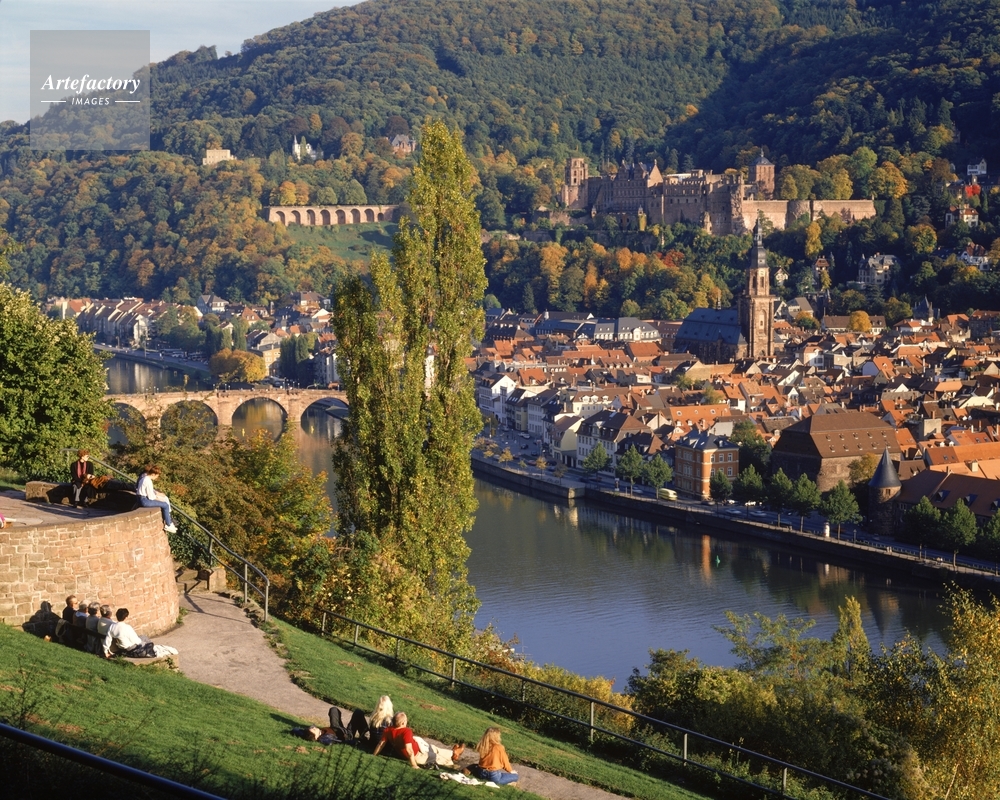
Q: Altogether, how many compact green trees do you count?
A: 11